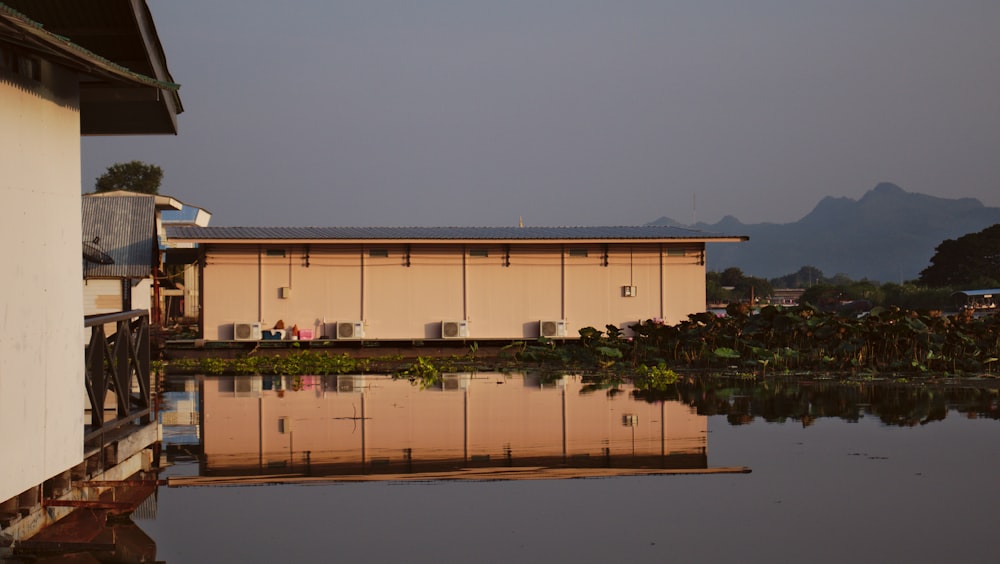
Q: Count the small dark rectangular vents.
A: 5